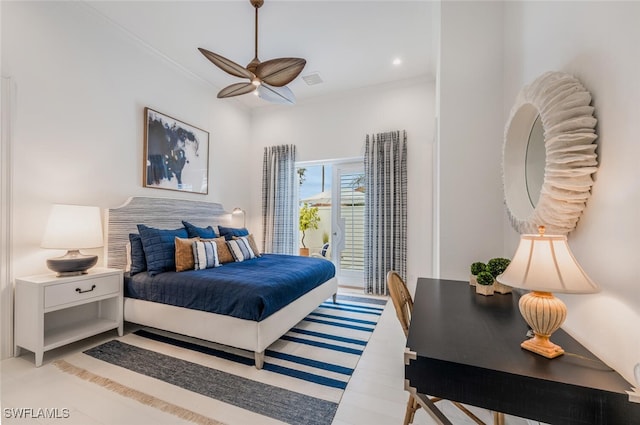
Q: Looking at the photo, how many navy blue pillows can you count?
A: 4